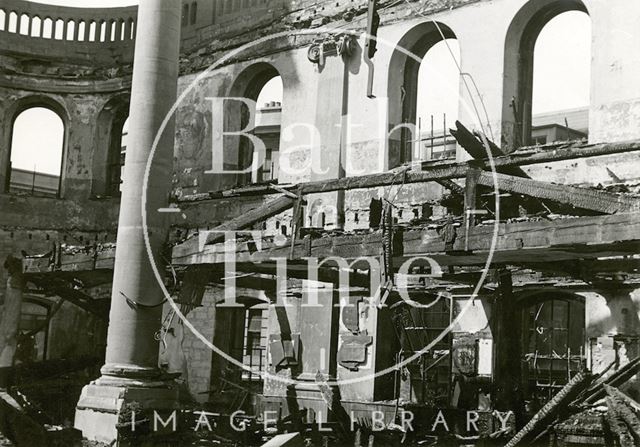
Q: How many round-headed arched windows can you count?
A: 5